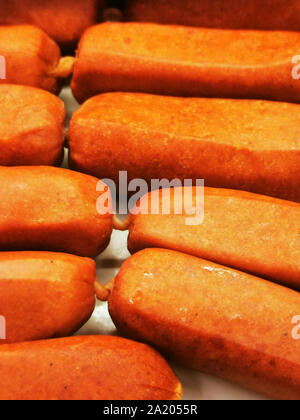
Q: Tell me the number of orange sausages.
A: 11